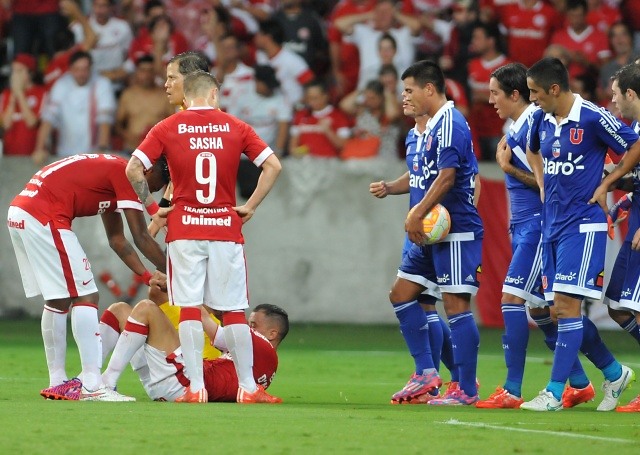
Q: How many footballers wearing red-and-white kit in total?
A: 3